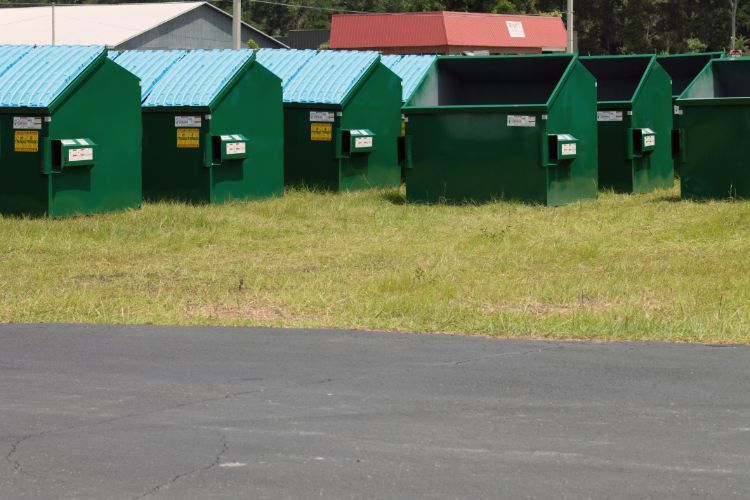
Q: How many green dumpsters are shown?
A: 8